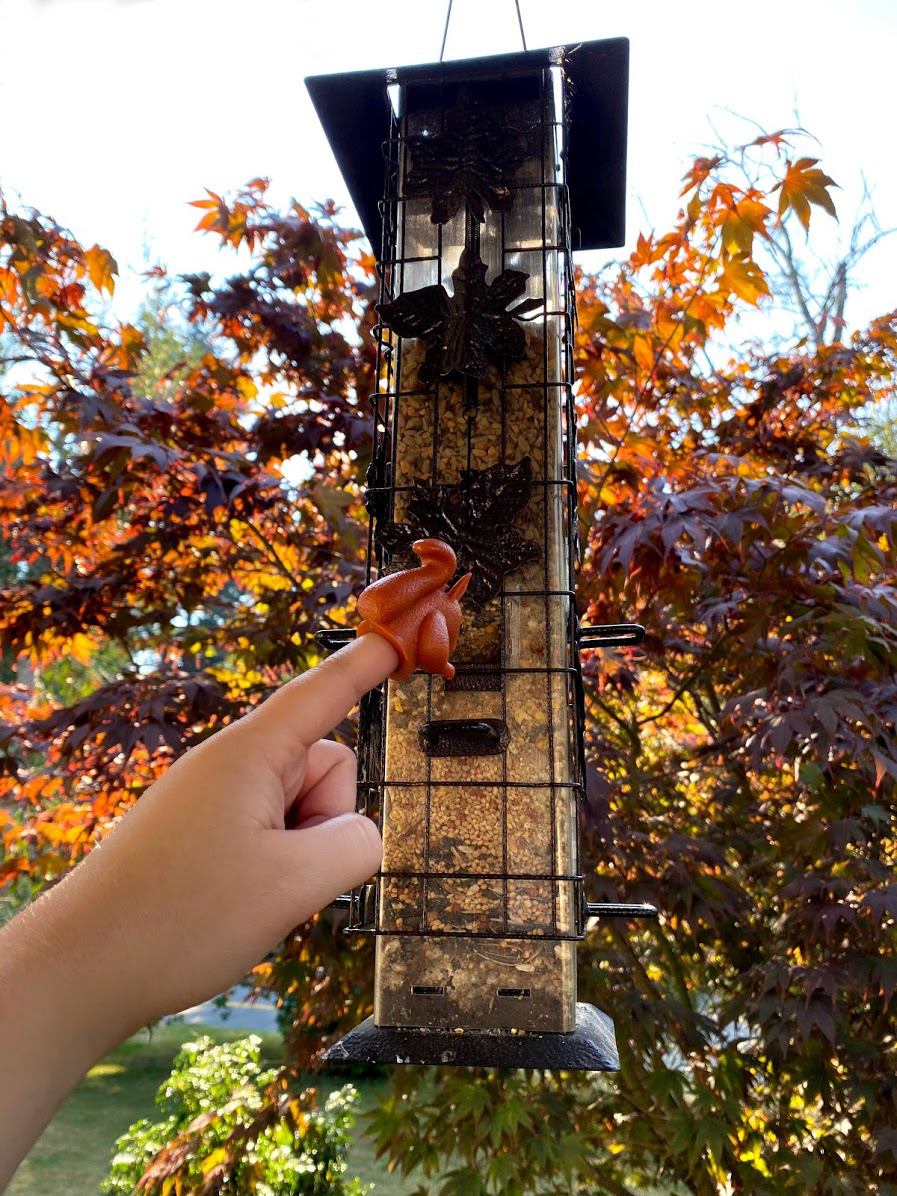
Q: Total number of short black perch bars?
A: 5